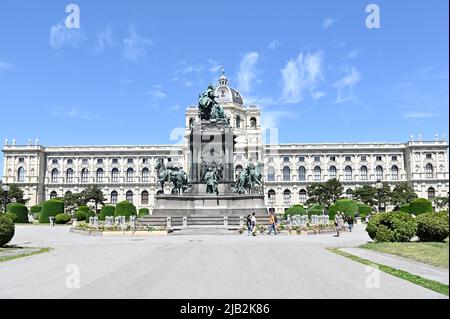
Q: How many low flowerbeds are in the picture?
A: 2